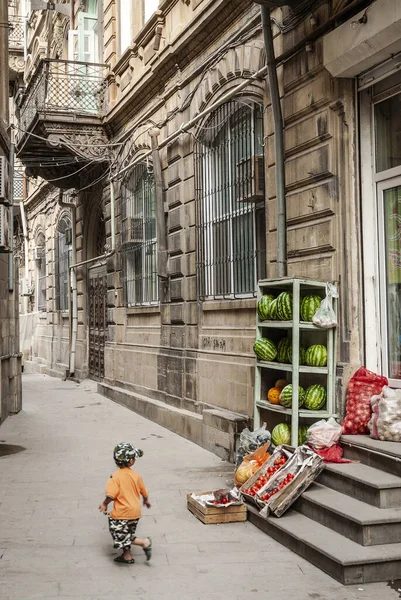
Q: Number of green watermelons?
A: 12